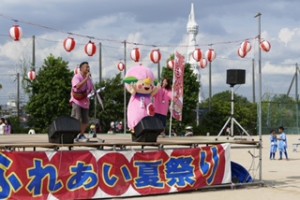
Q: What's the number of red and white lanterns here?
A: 15